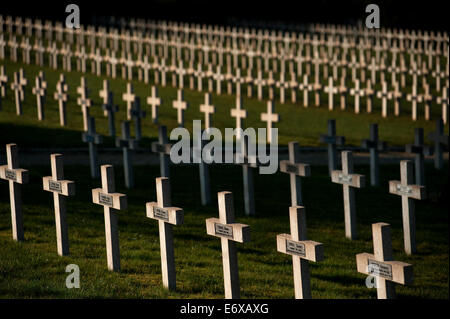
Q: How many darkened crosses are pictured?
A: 11